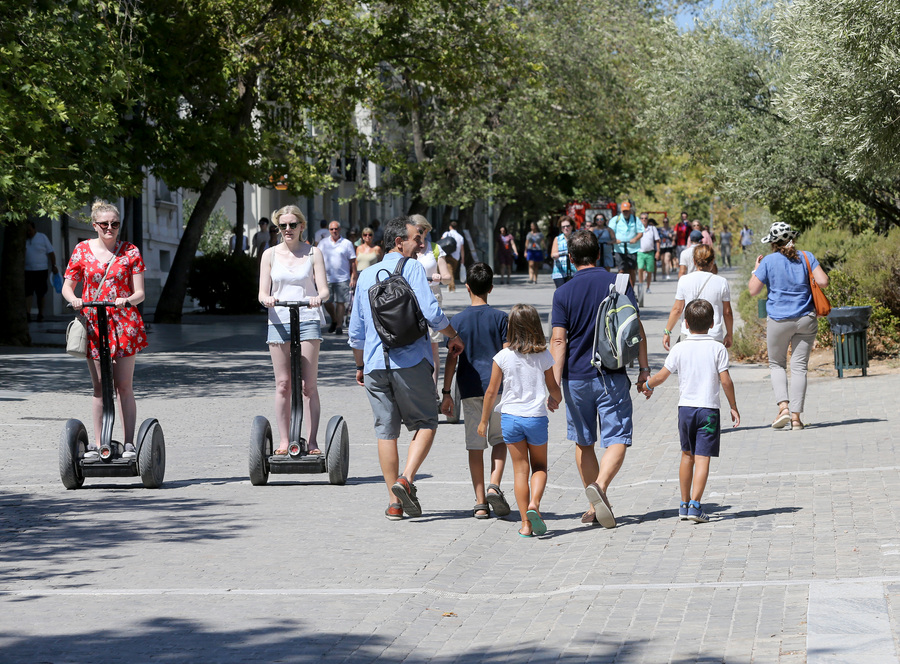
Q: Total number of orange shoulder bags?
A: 1